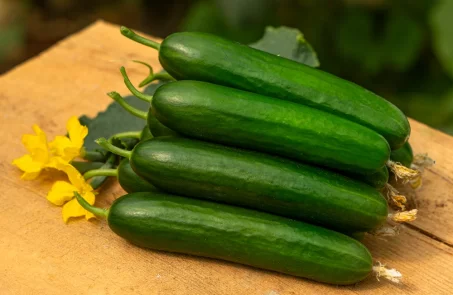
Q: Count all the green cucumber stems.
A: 8